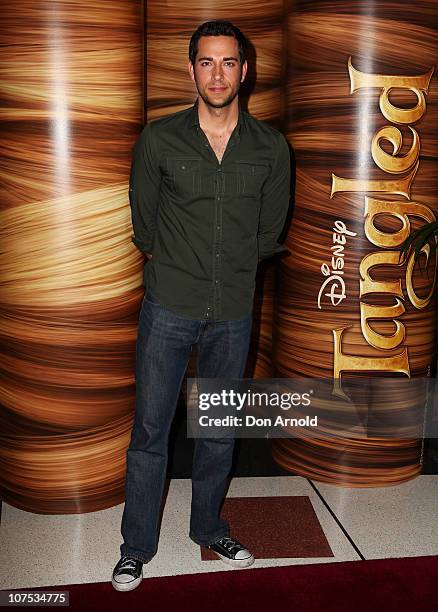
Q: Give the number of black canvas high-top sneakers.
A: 2